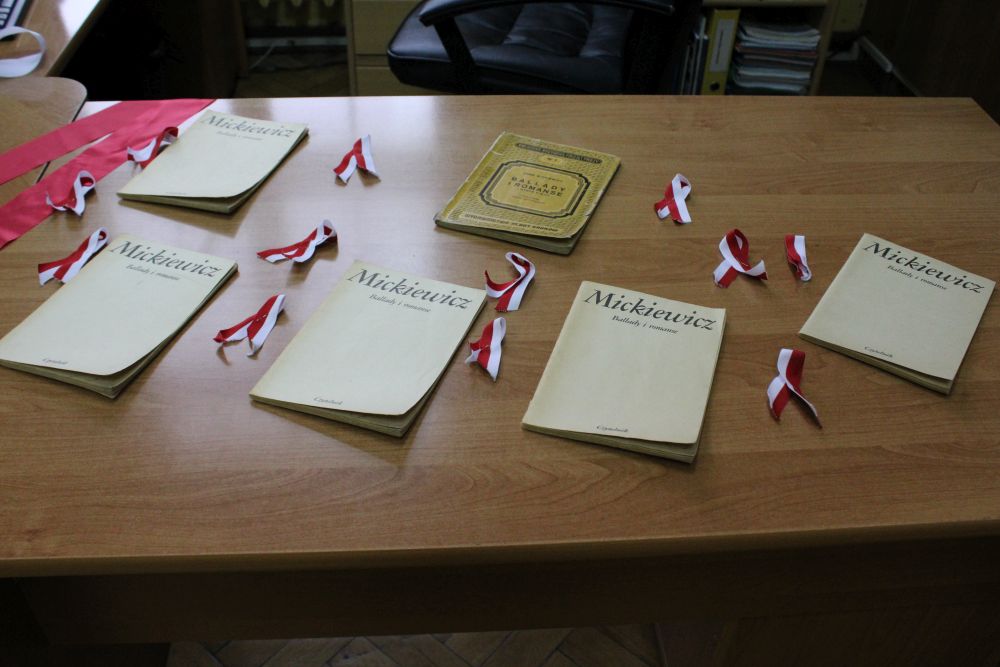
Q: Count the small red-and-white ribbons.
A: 12